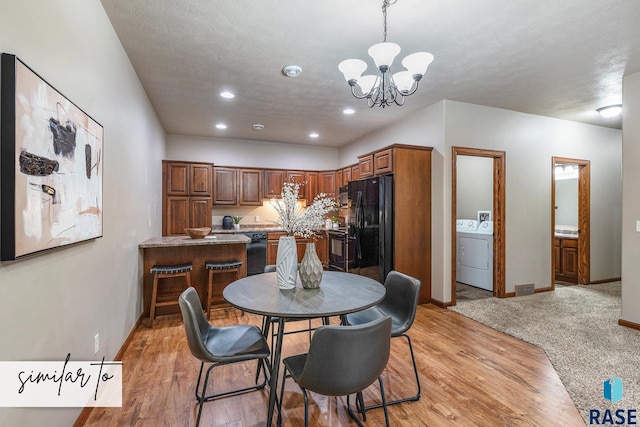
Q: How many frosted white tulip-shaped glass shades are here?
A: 5